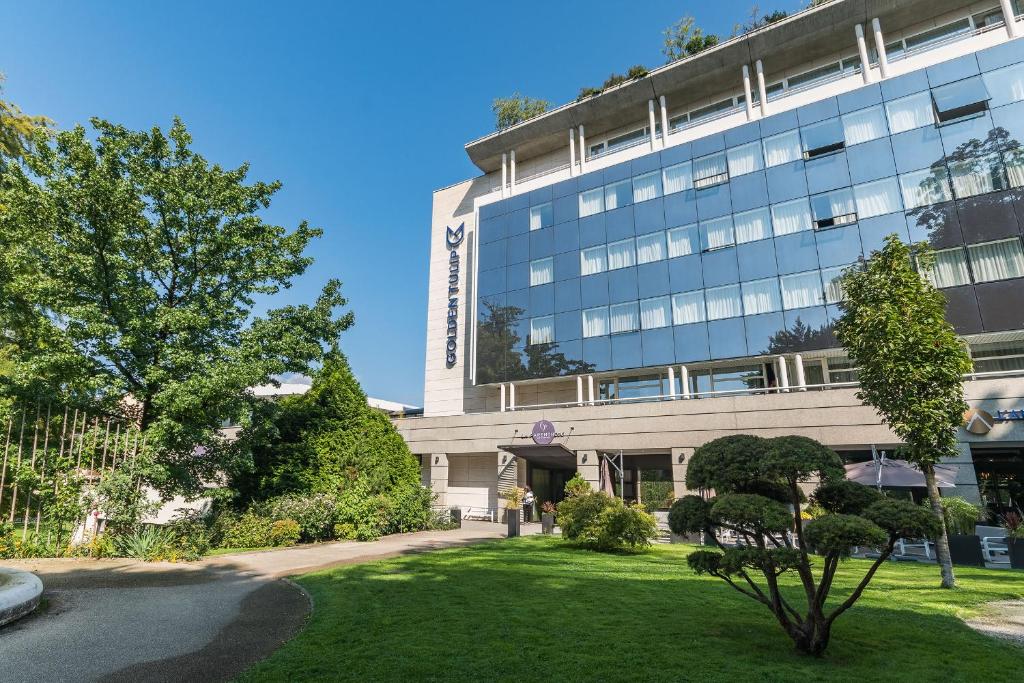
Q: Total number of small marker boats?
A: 0